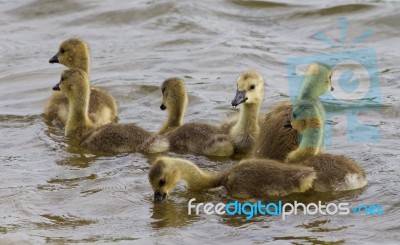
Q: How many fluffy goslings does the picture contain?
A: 7